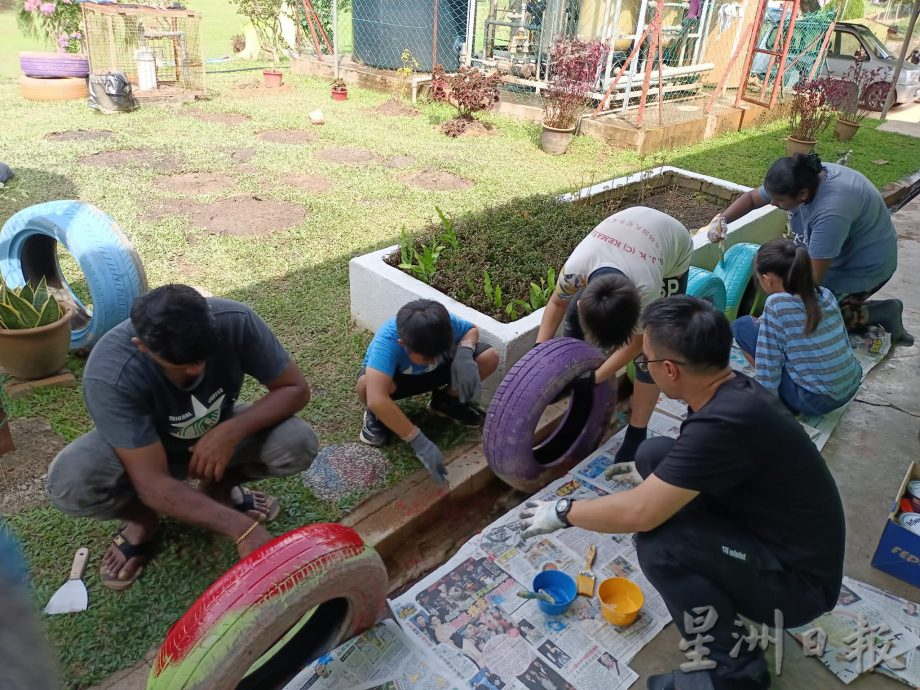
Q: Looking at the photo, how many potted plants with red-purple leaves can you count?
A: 3